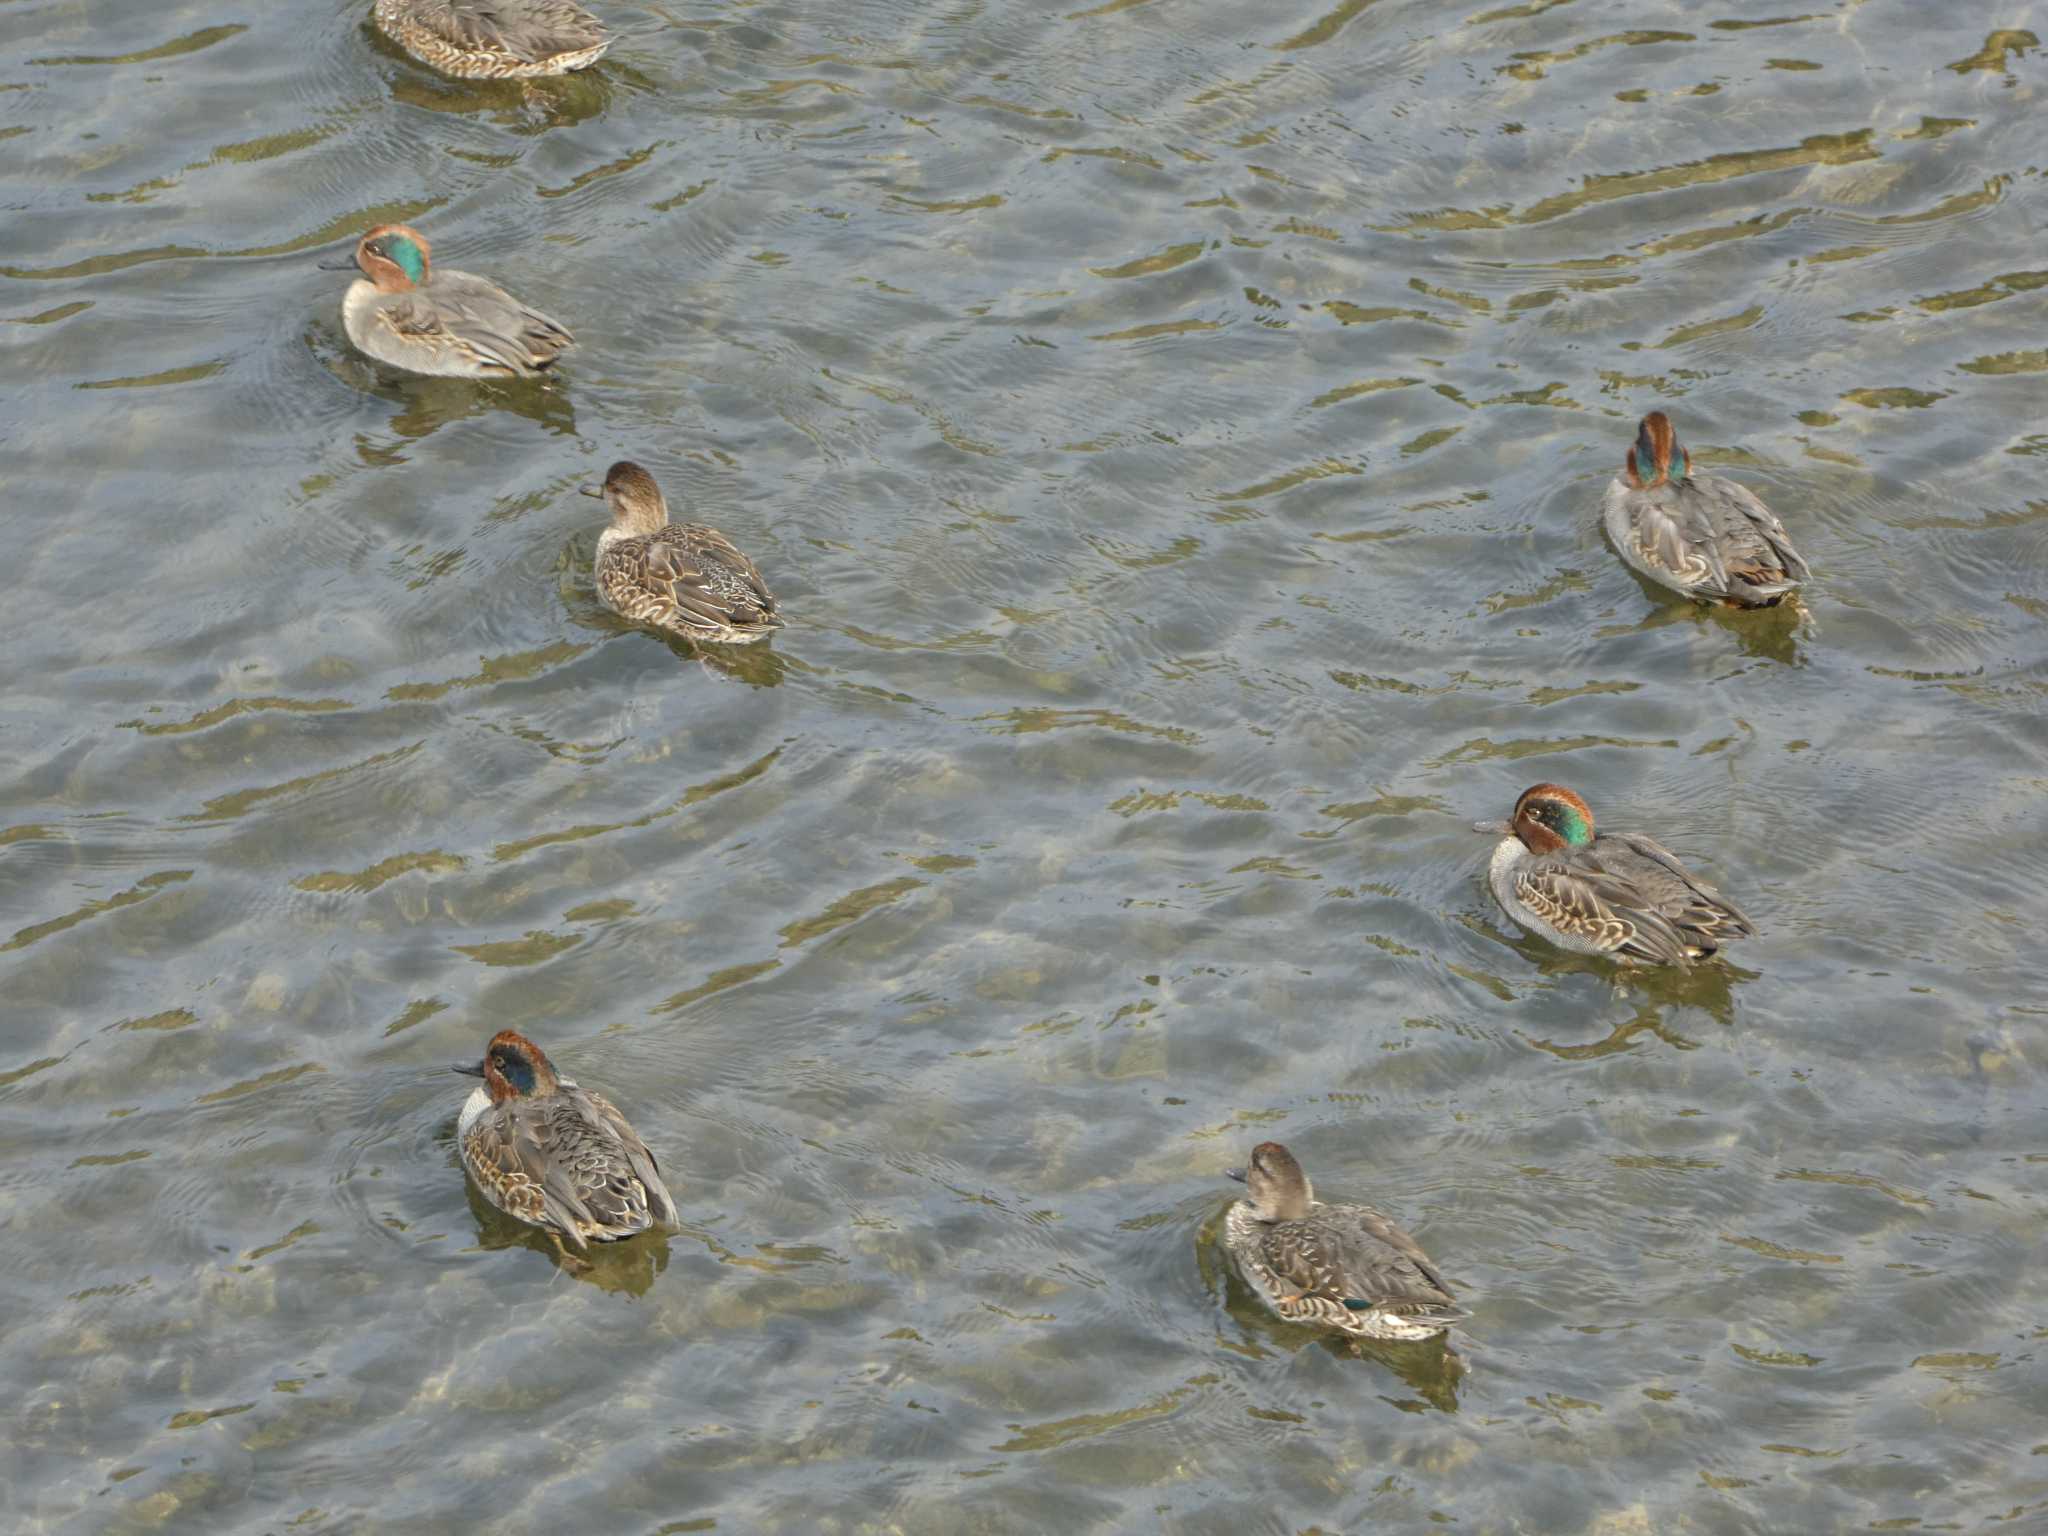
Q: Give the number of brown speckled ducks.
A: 3